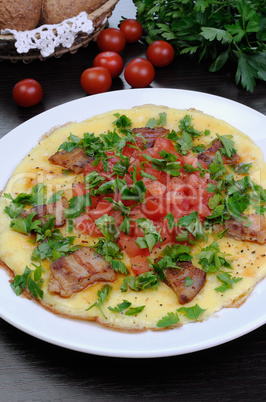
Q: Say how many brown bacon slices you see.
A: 7